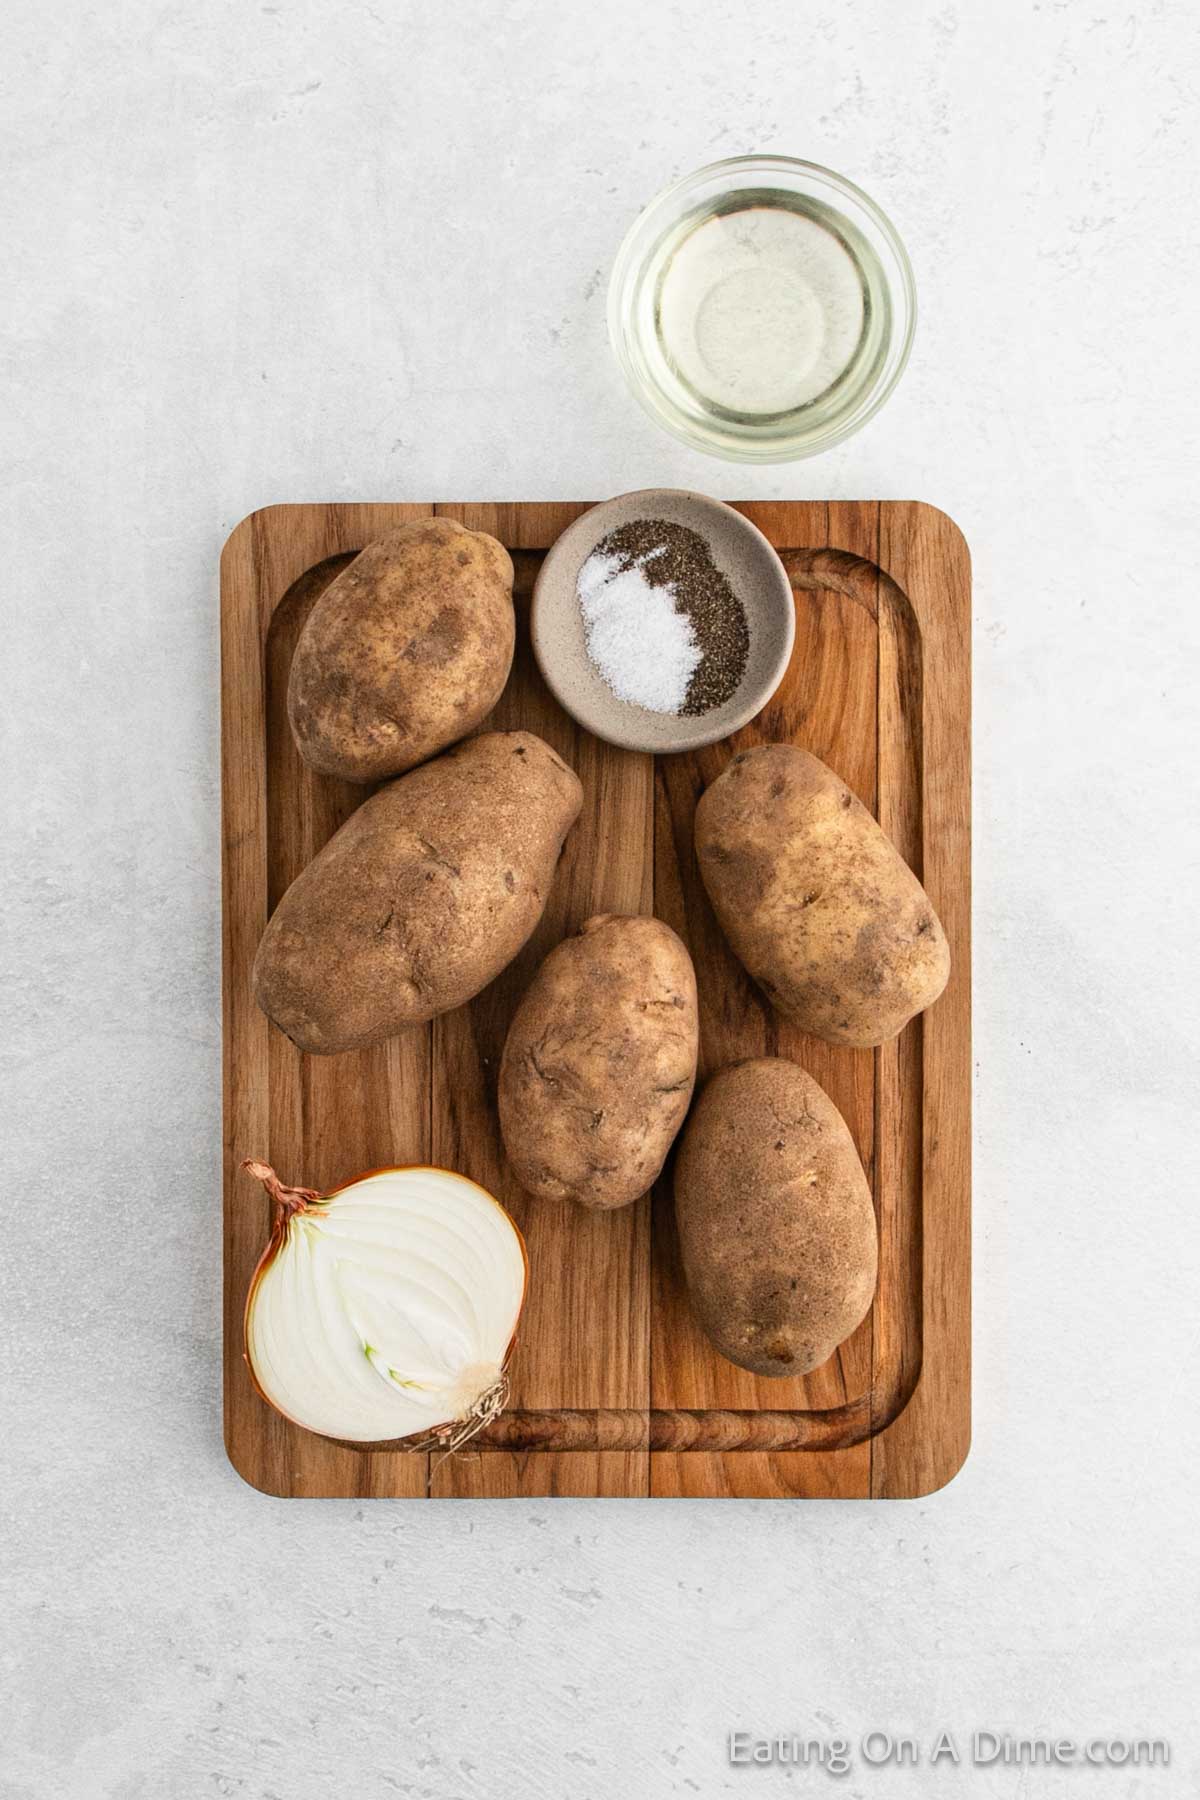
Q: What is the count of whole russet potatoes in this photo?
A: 5